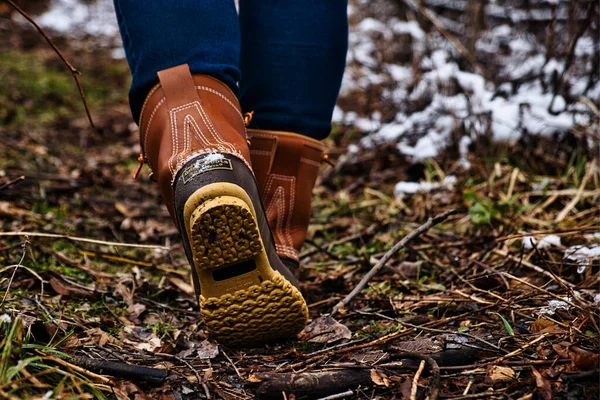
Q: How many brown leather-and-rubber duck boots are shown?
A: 2